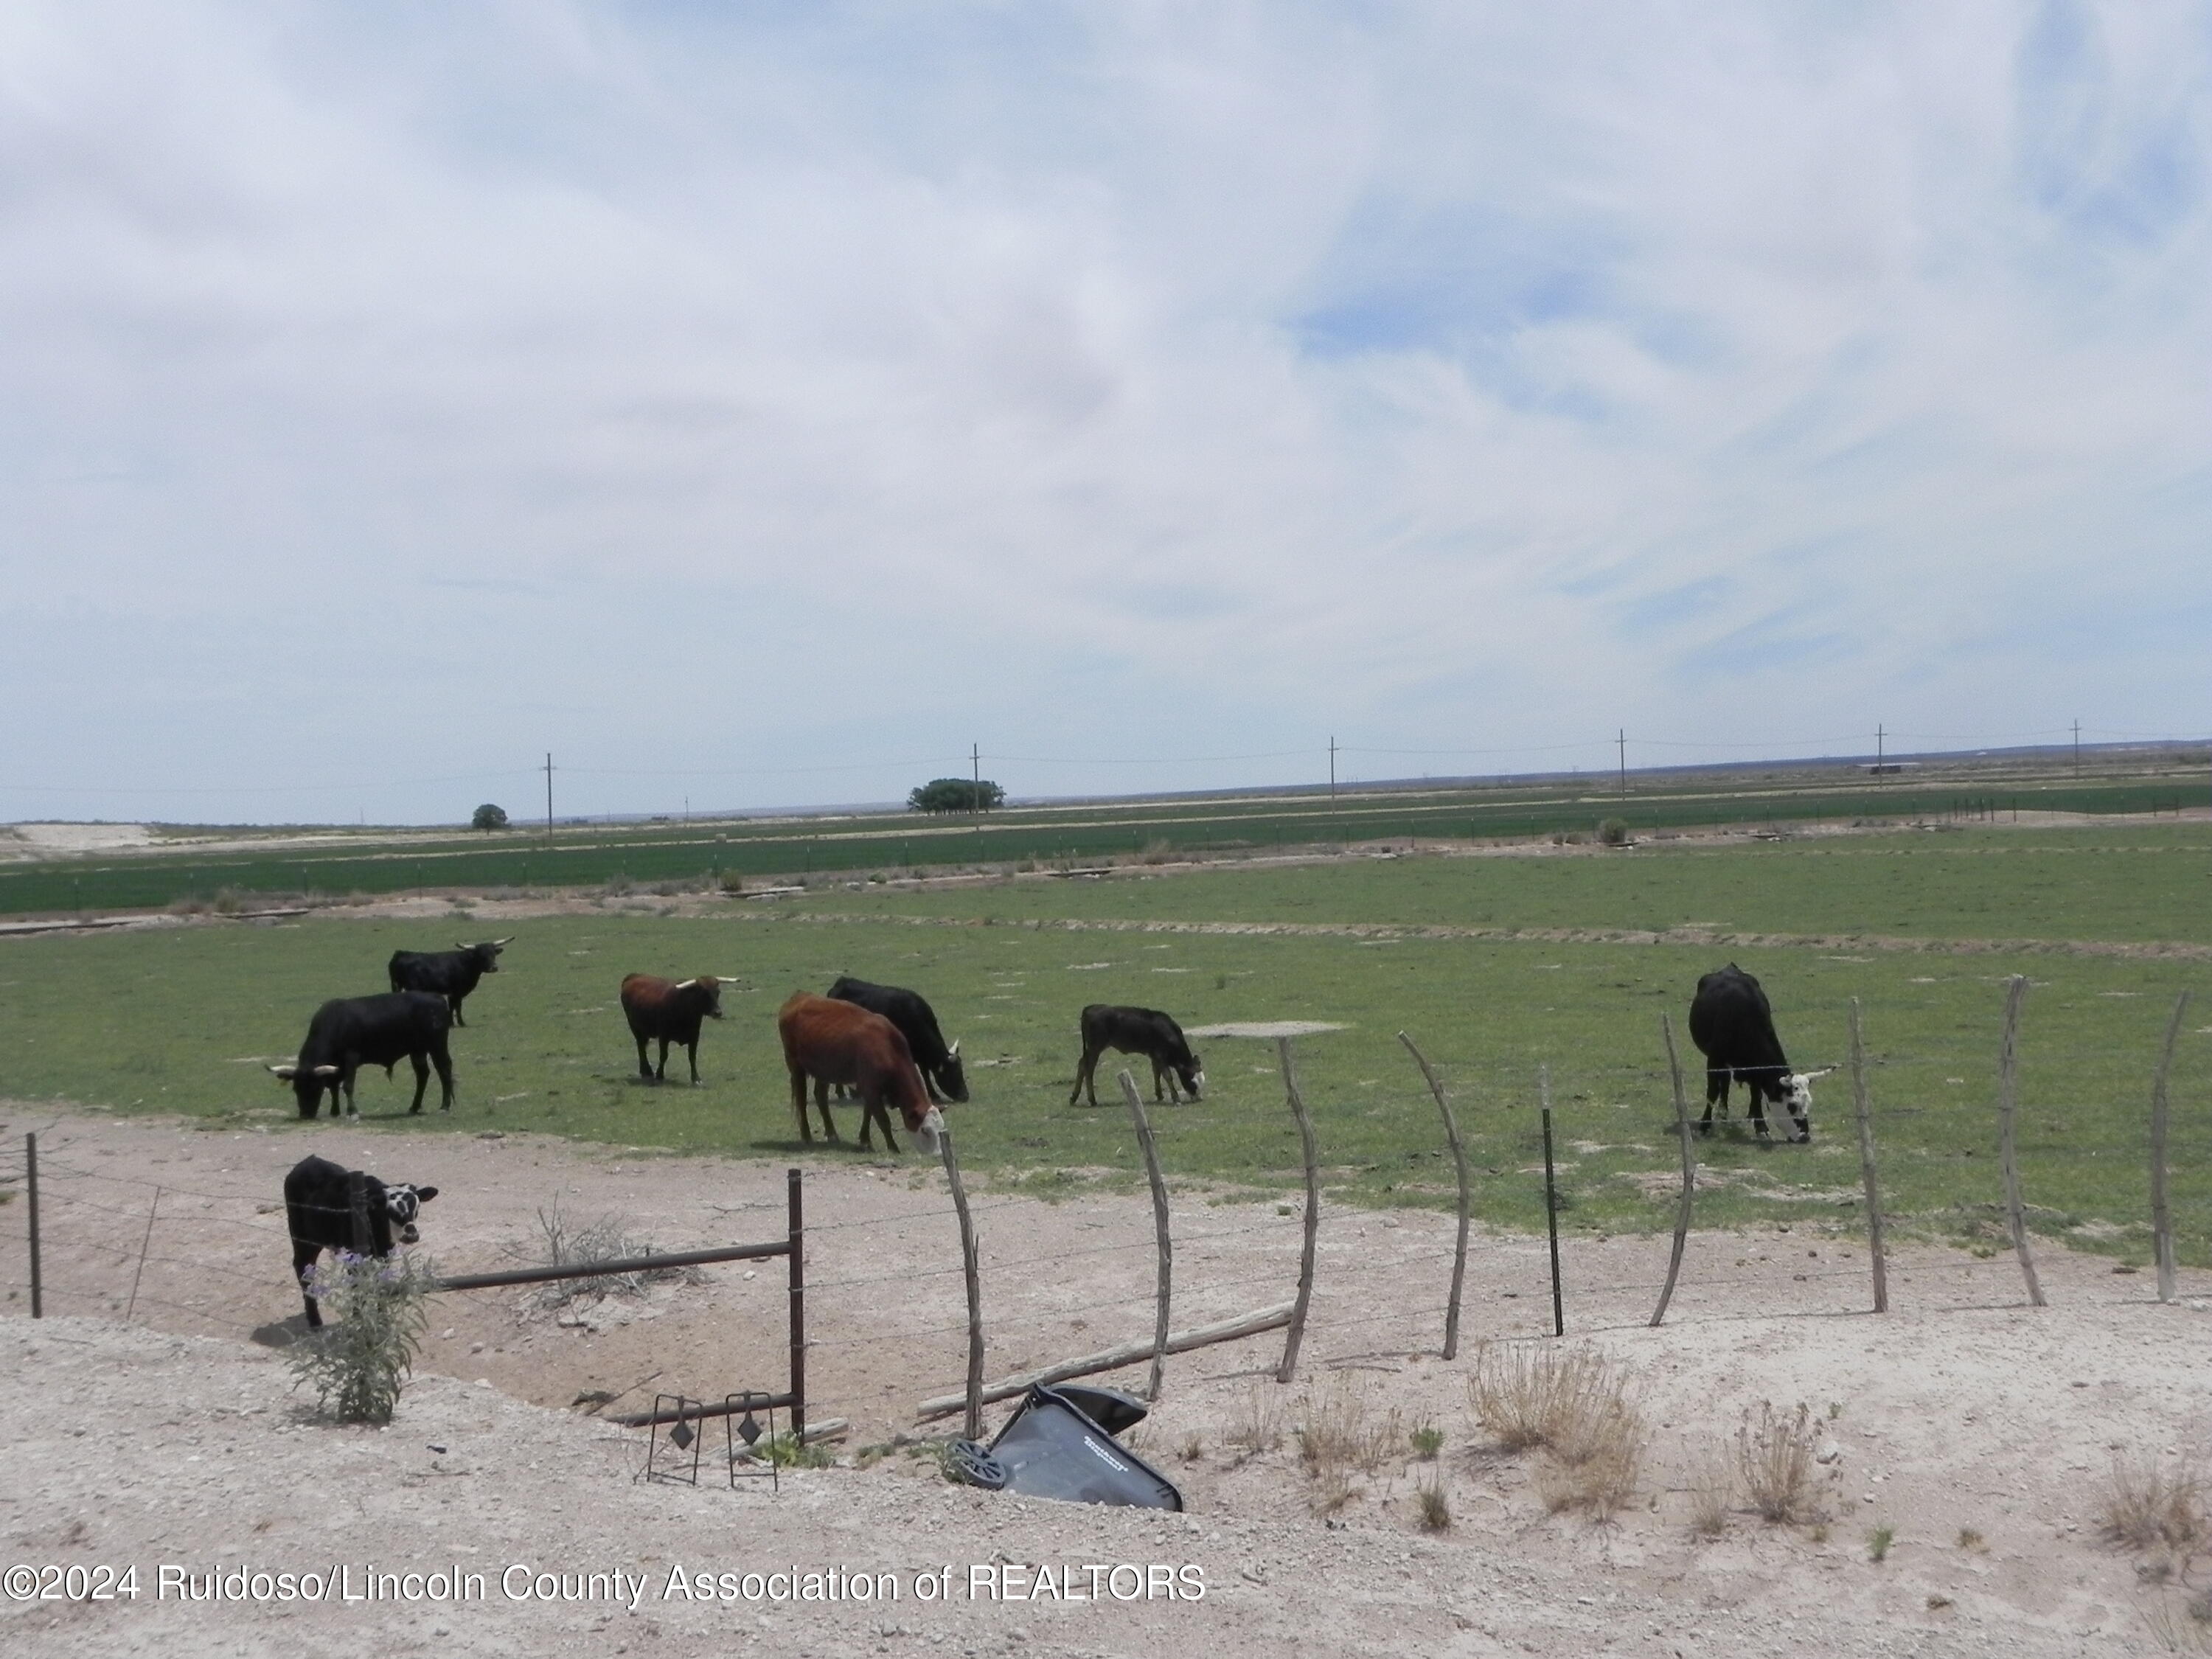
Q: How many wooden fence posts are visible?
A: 8